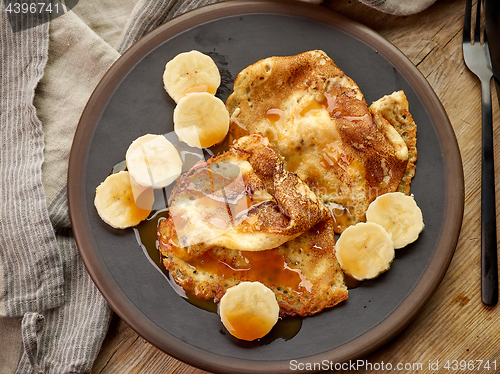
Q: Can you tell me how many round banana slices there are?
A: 7